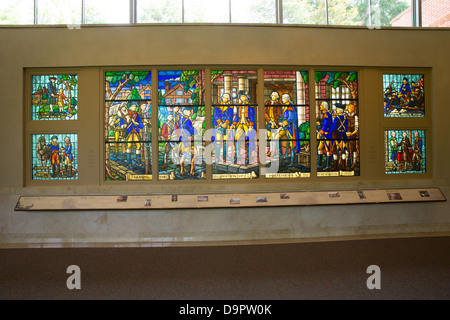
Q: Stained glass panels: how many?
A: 9